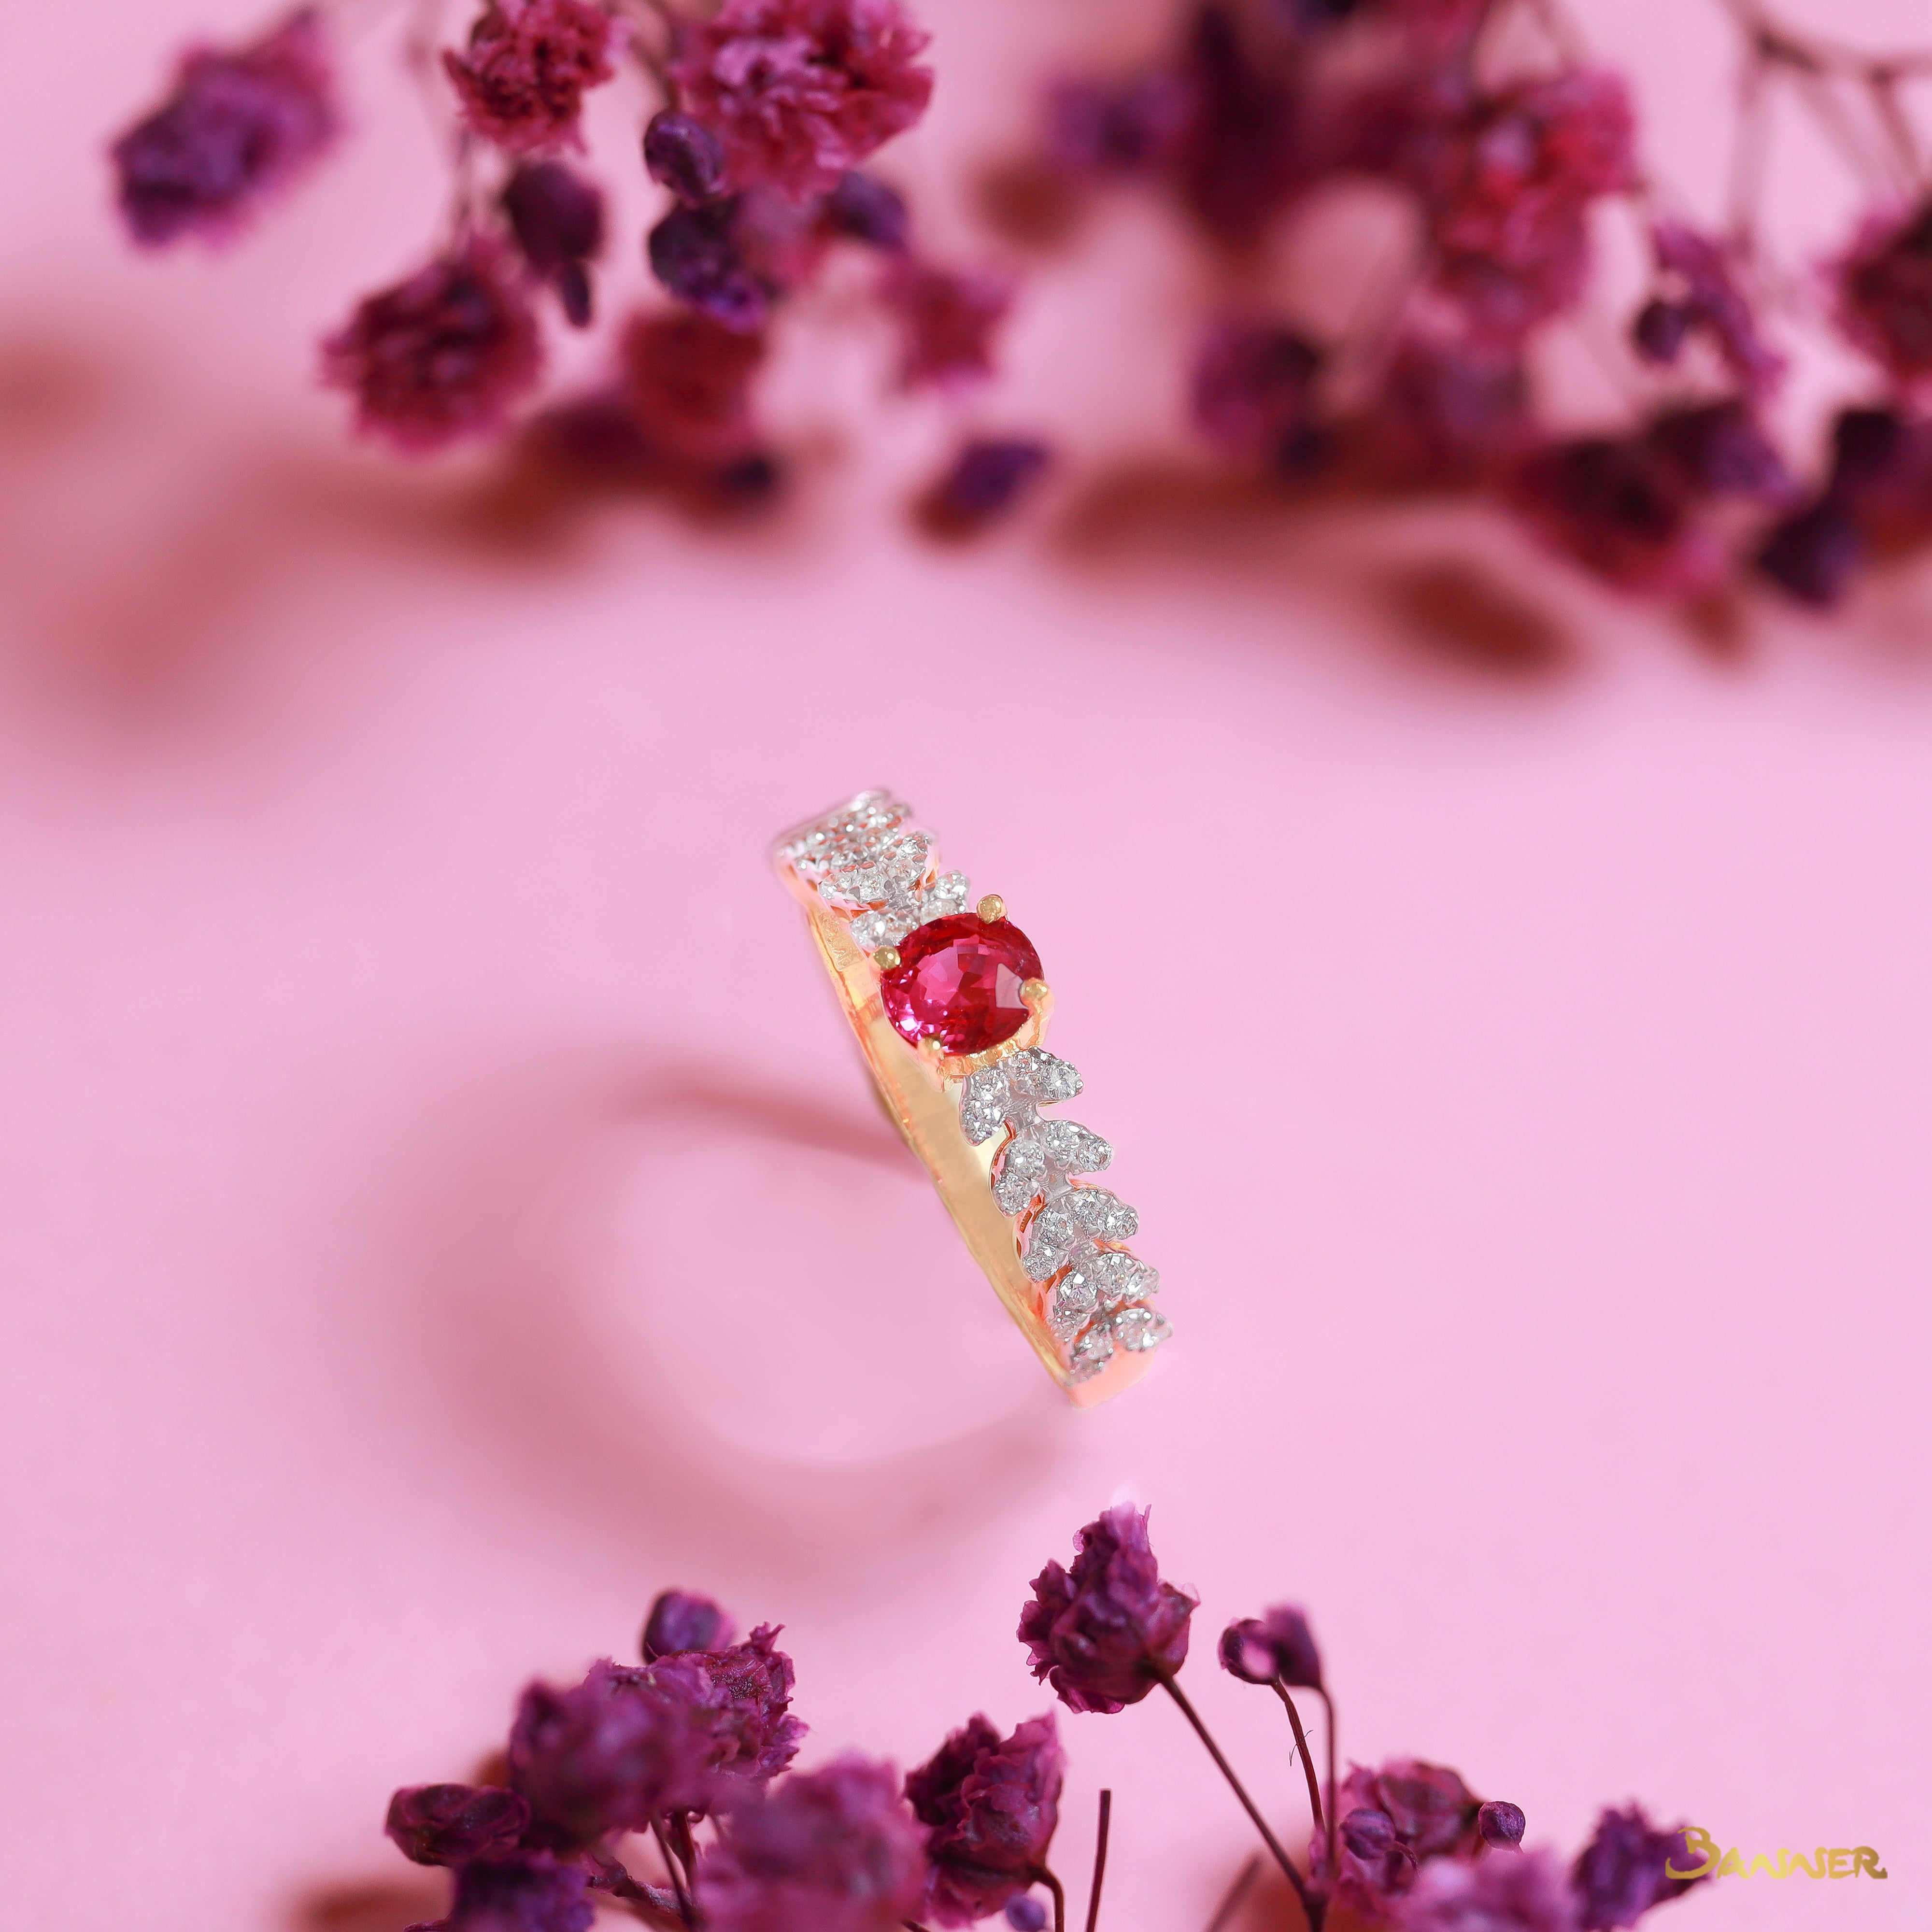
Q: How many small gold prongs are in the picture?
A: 4